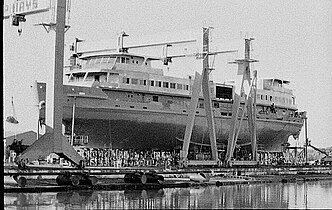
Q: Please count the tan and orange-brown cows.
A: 0